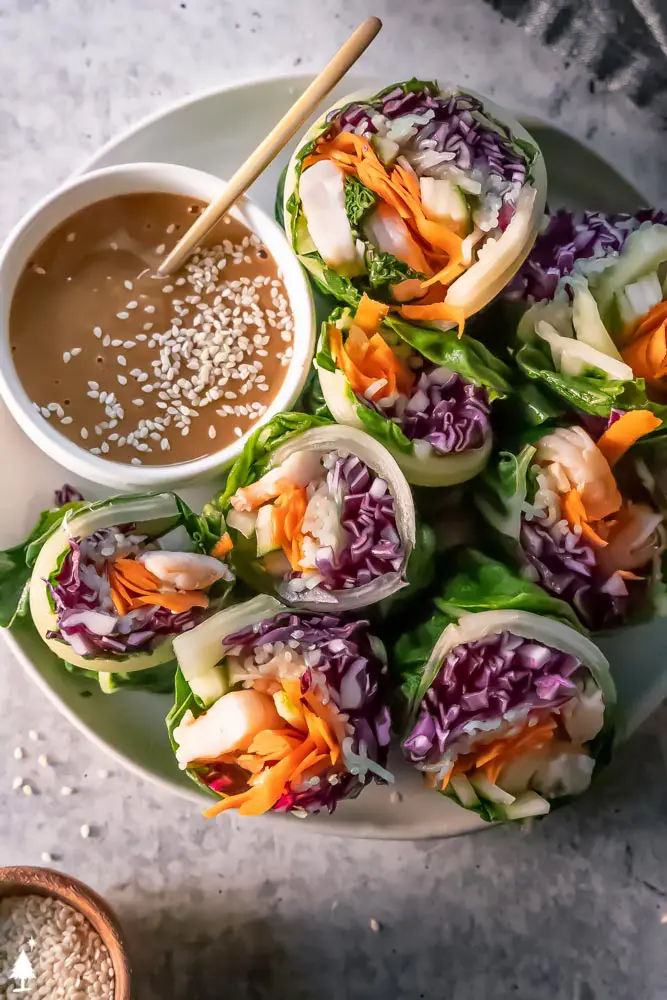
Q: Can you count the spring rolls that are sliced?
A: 8